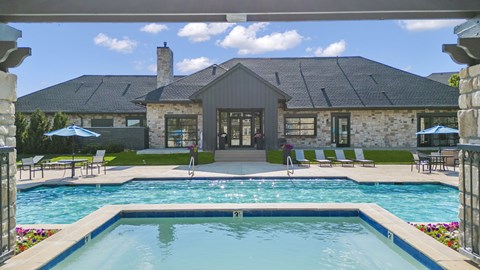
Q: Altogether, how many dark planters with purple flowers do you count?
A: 2